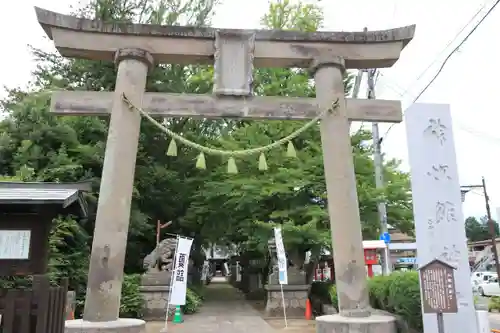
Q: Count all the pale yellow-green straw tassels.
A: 5